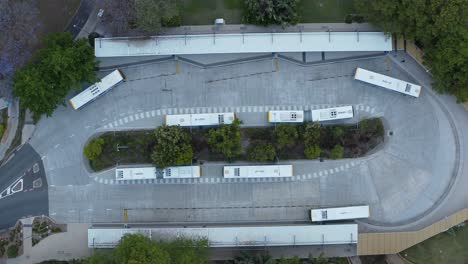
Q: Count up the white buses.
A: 7